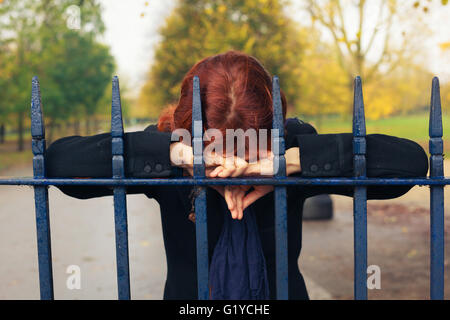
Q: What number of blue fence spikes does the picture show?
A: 6